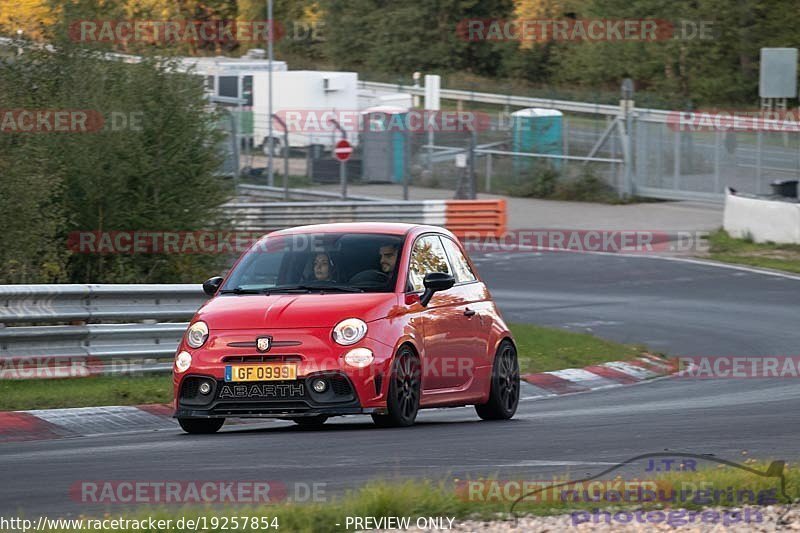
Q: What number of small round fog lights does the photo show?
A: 2